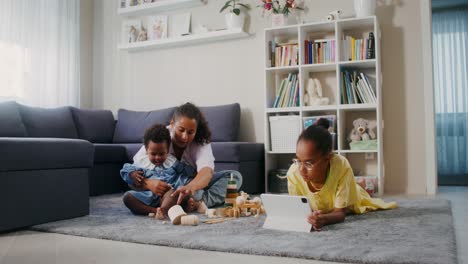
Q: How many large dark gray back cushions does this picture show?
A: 5